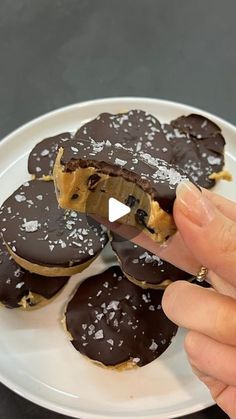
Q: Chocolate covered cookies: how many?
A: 8